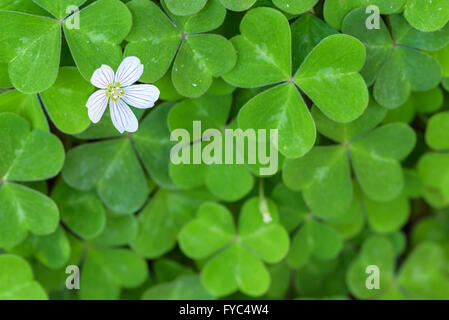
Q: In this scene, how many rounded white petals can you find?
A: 5